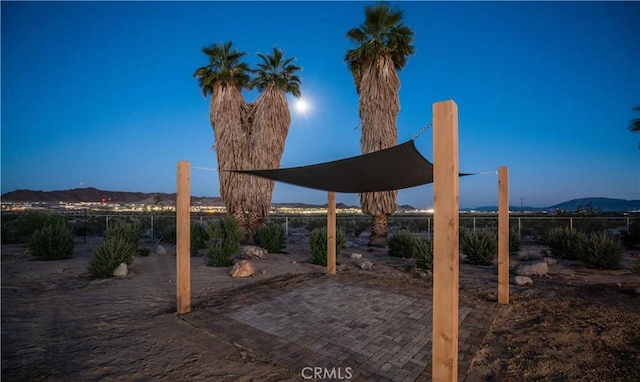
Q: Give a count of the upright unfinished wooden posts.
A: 4